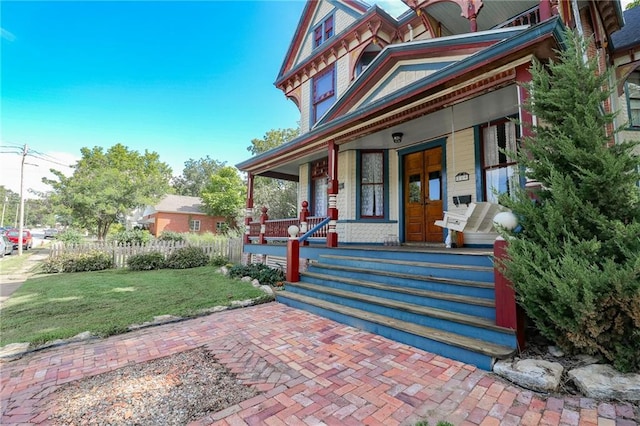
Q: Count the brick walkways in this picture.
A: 1